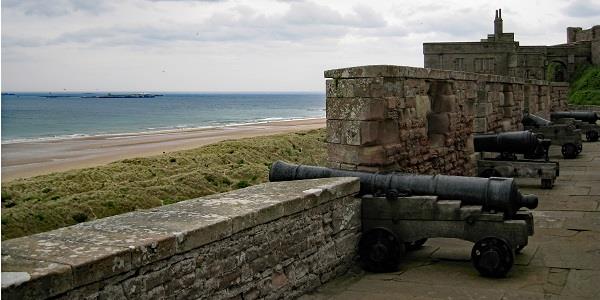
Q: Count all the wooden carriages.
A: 4